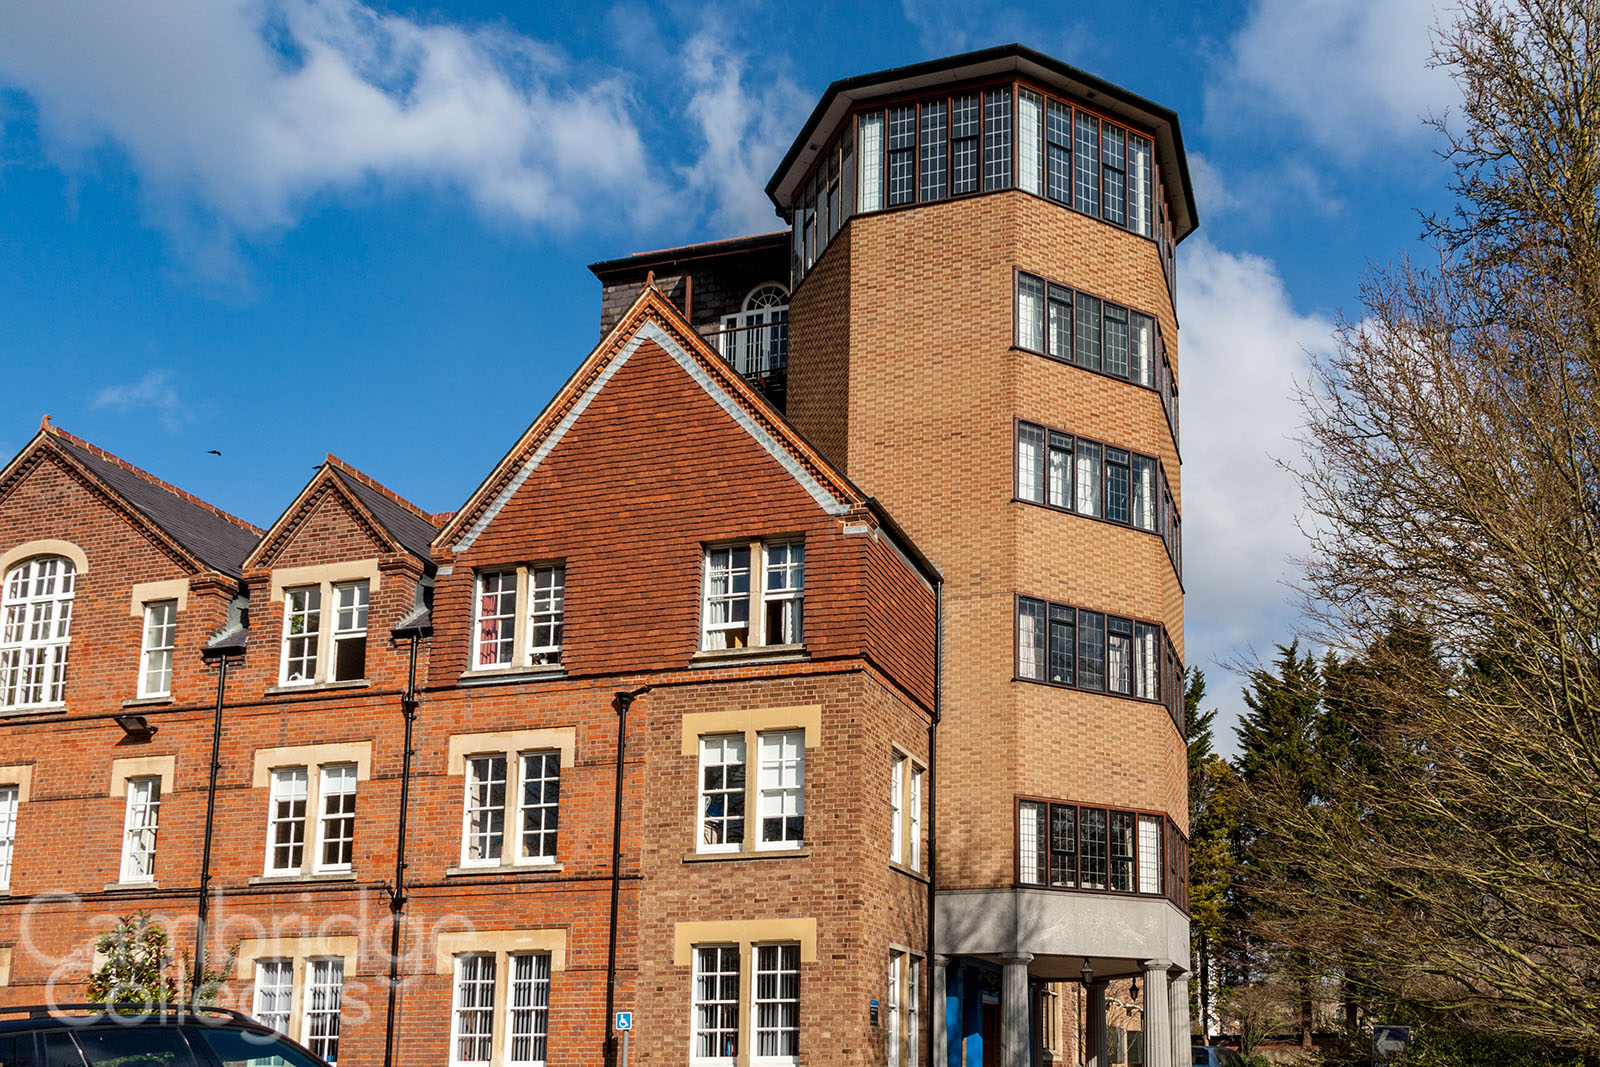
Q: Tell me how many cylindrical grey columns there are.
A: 5